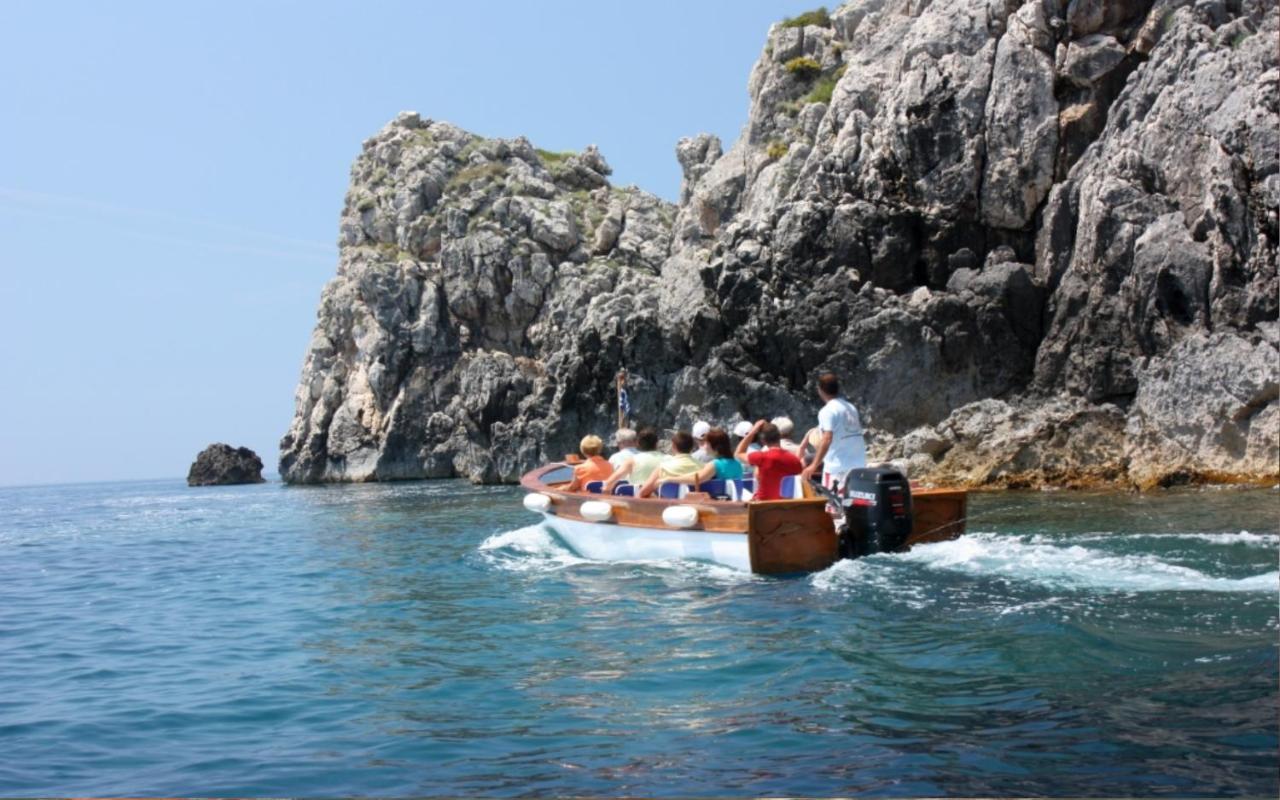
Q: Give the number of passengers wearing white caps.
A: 2